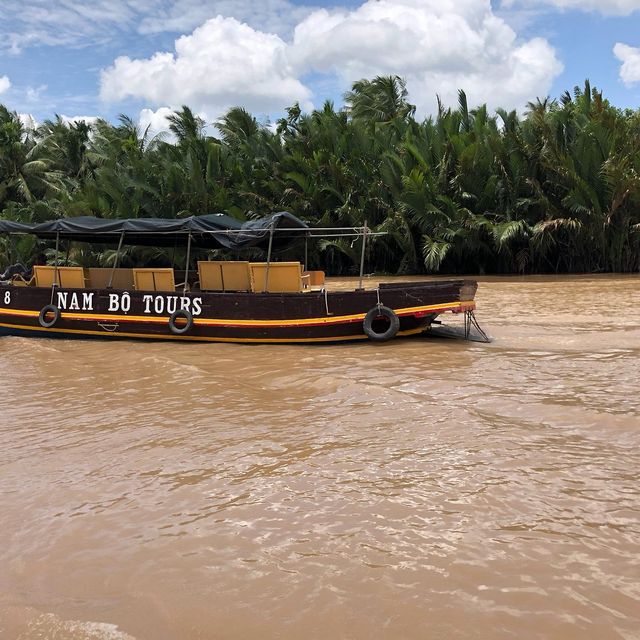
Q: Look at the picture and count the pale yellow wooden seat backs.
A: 4